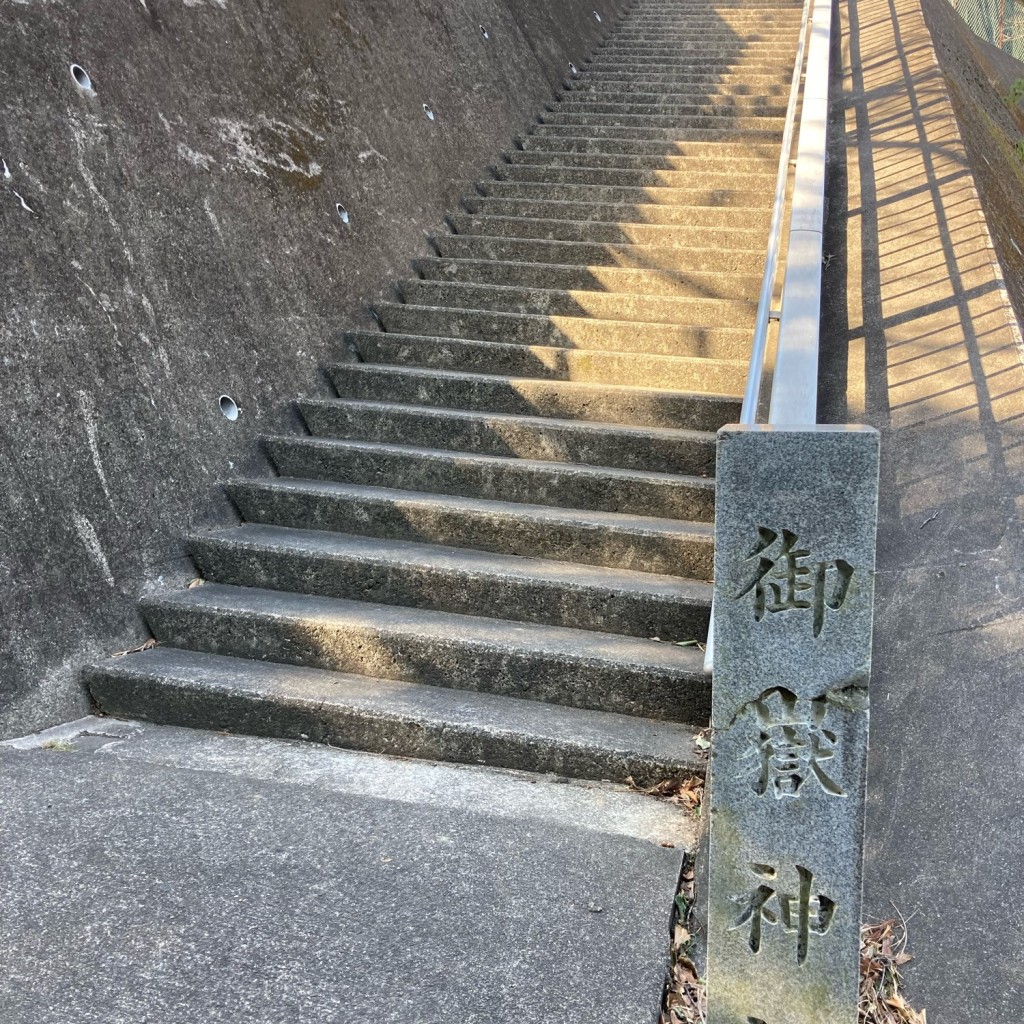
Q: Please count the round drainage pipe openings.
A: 7